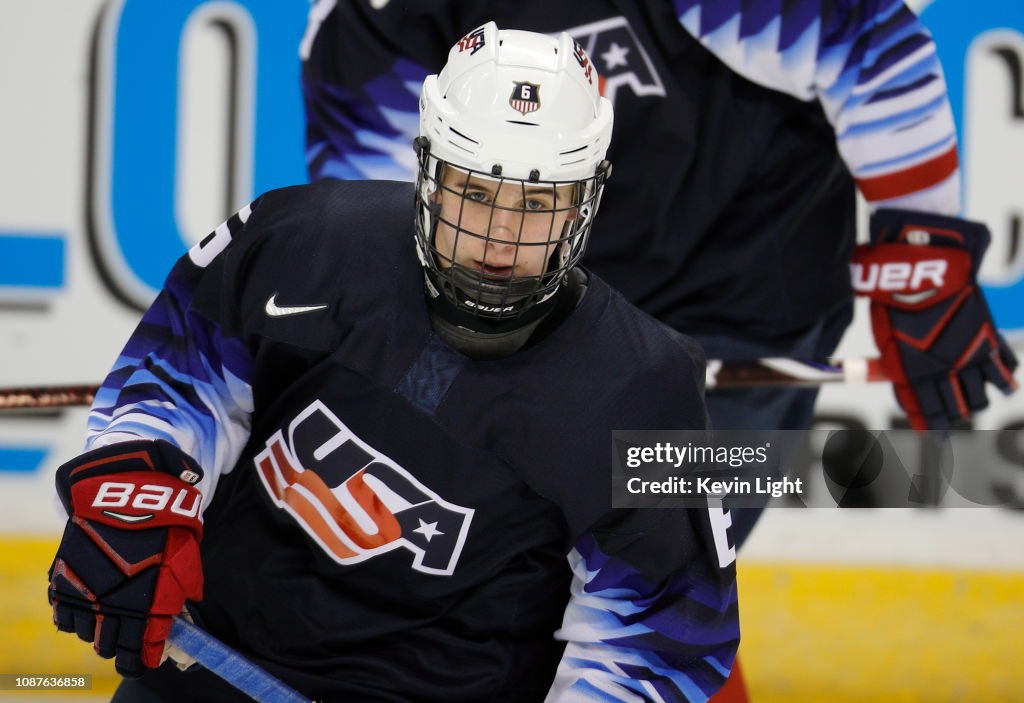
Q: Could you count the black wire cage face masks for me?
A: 1